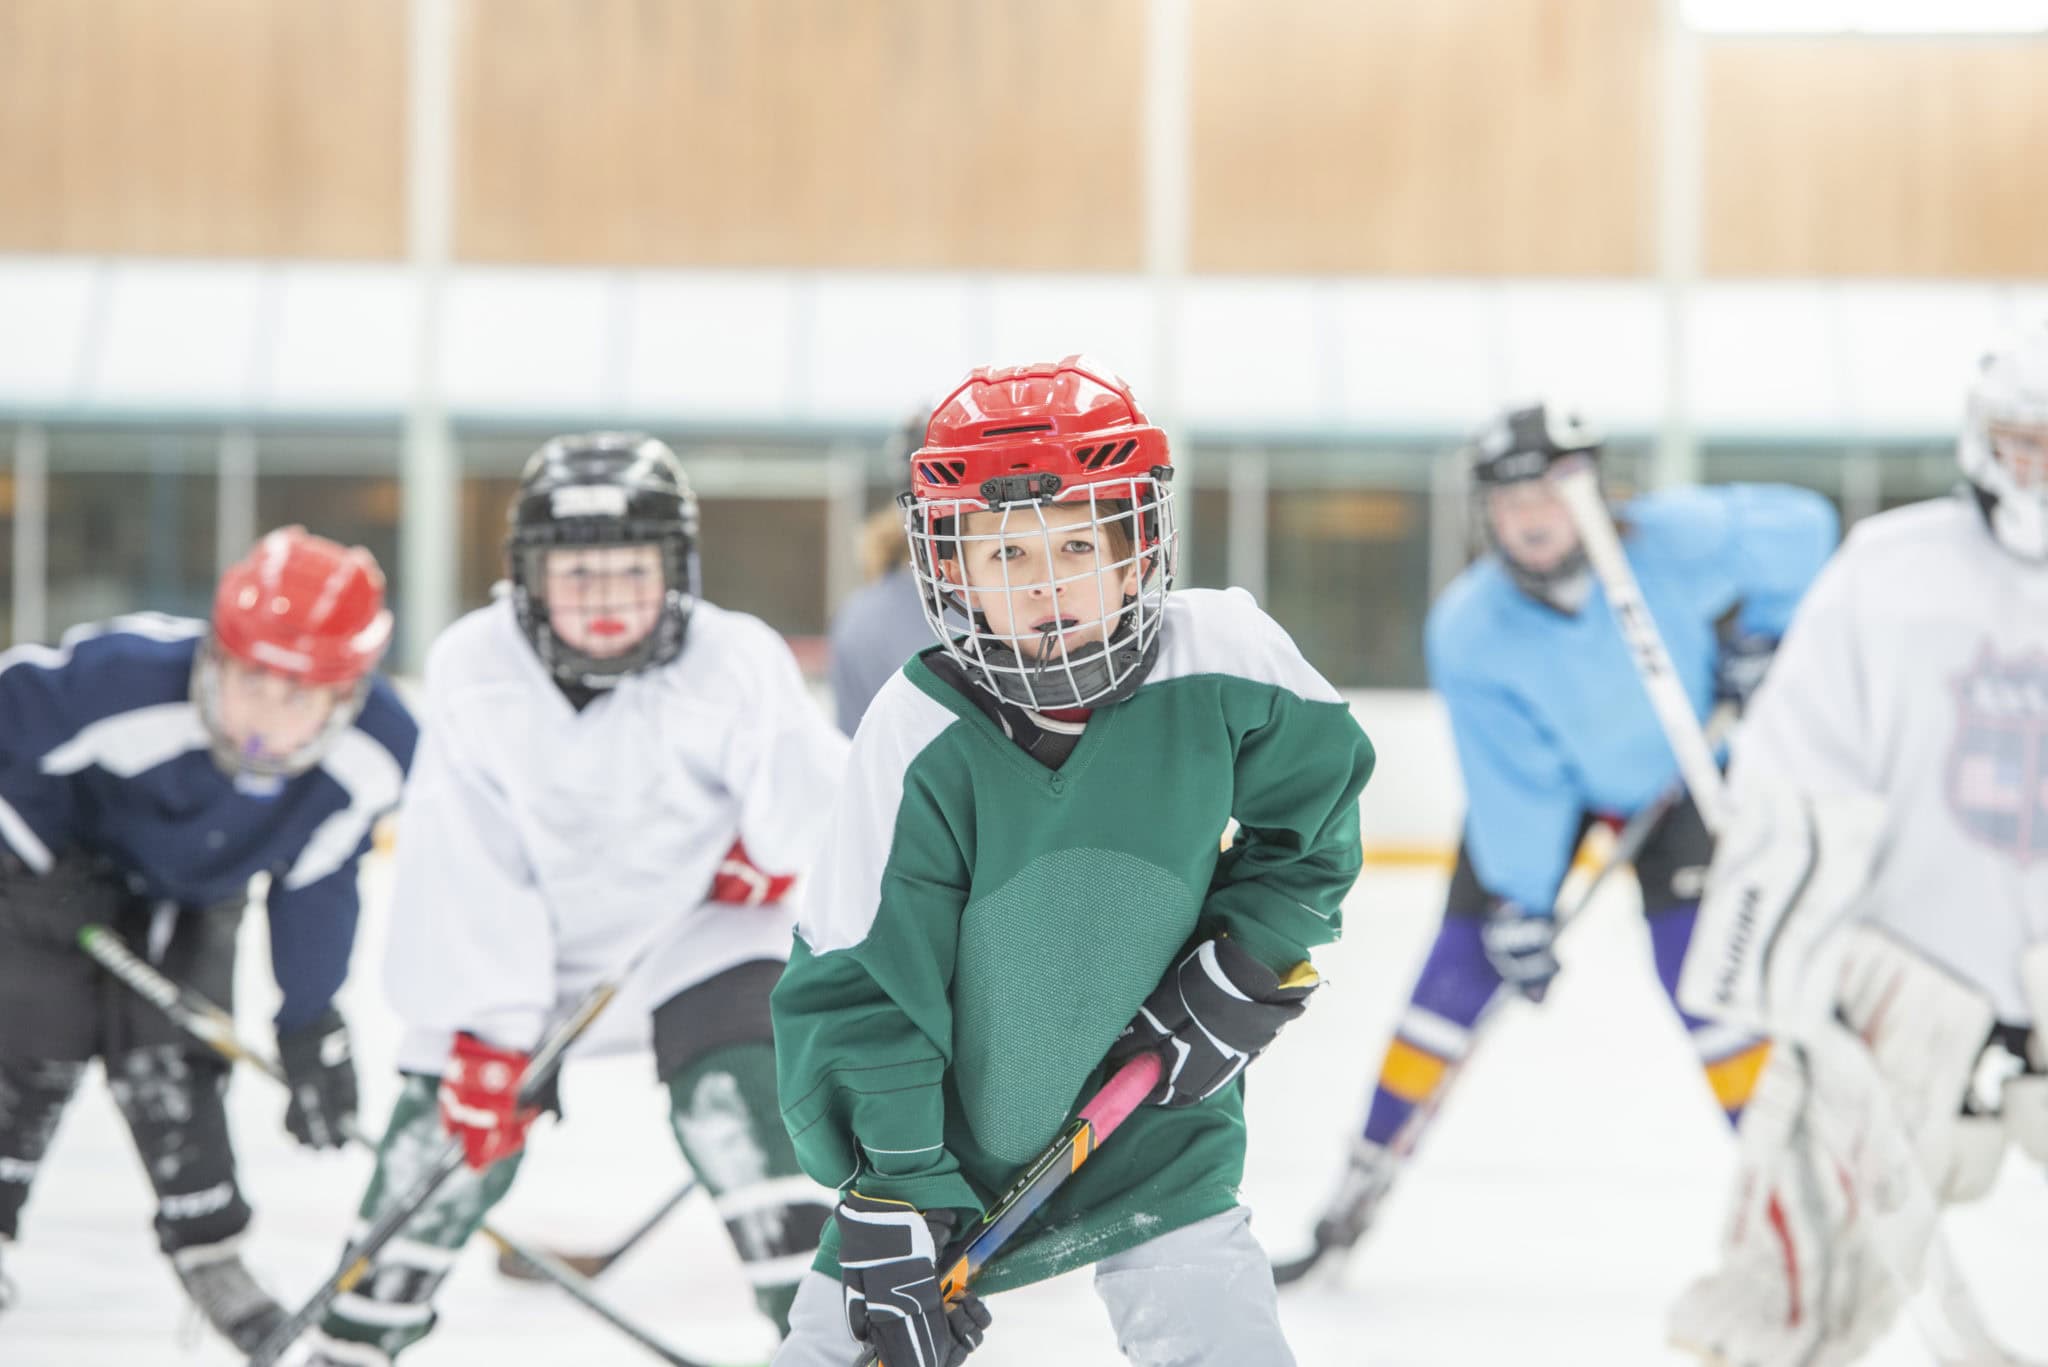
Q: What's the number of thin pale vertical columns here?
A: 3